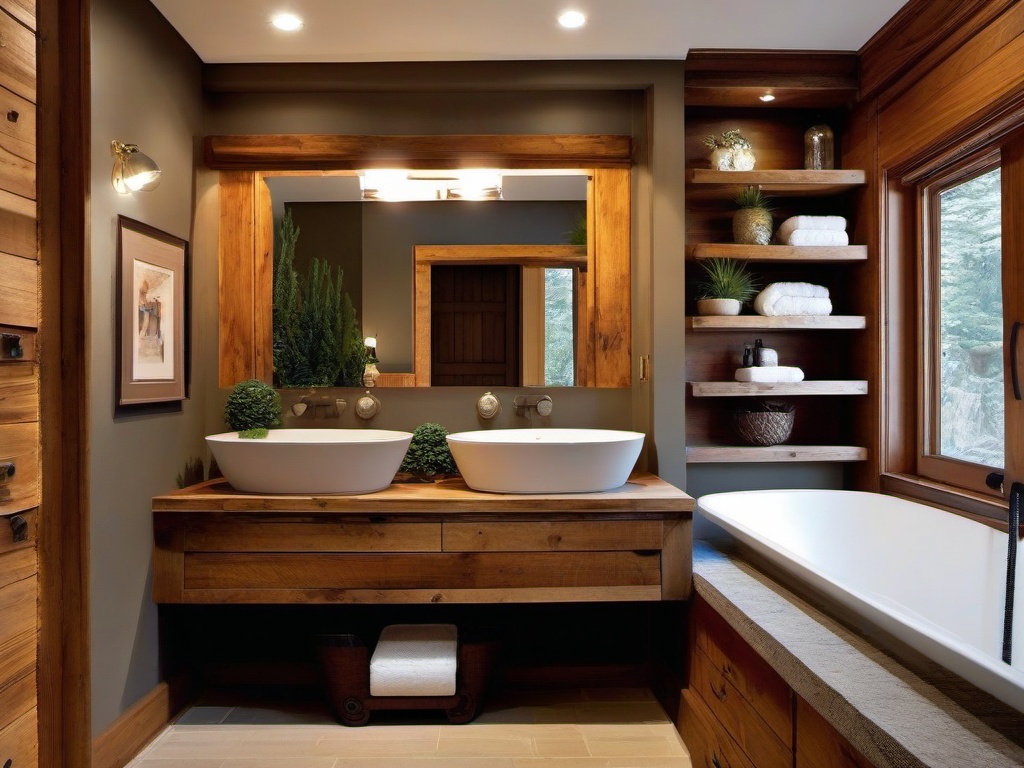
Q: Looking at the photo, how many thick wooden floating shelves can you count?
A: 5